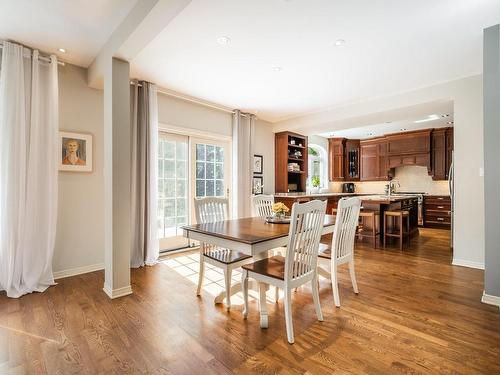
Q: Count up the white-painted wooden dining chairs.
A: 4